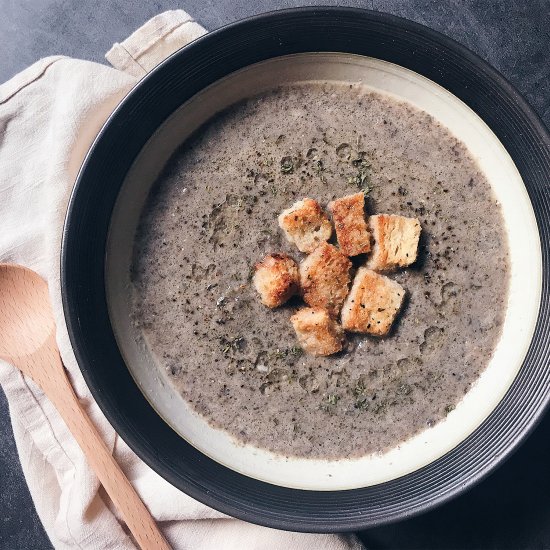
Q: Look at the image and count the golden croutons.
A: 7